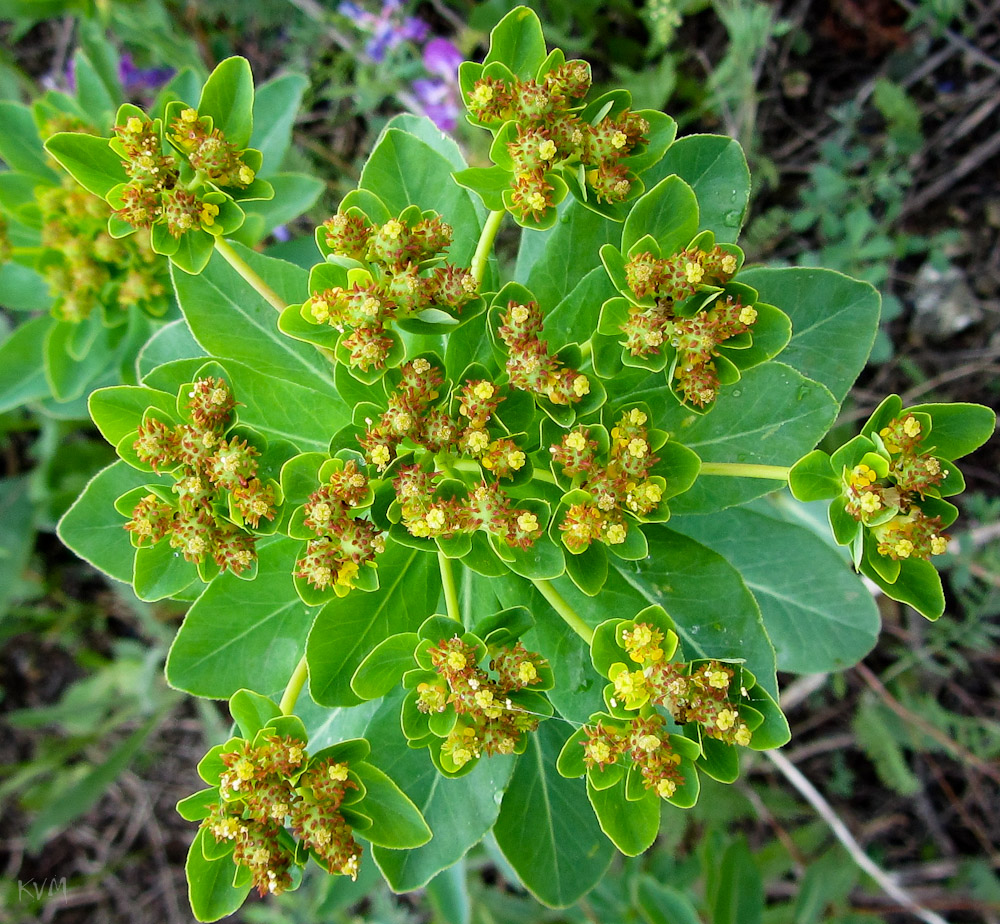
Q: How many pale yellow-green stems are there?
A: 6